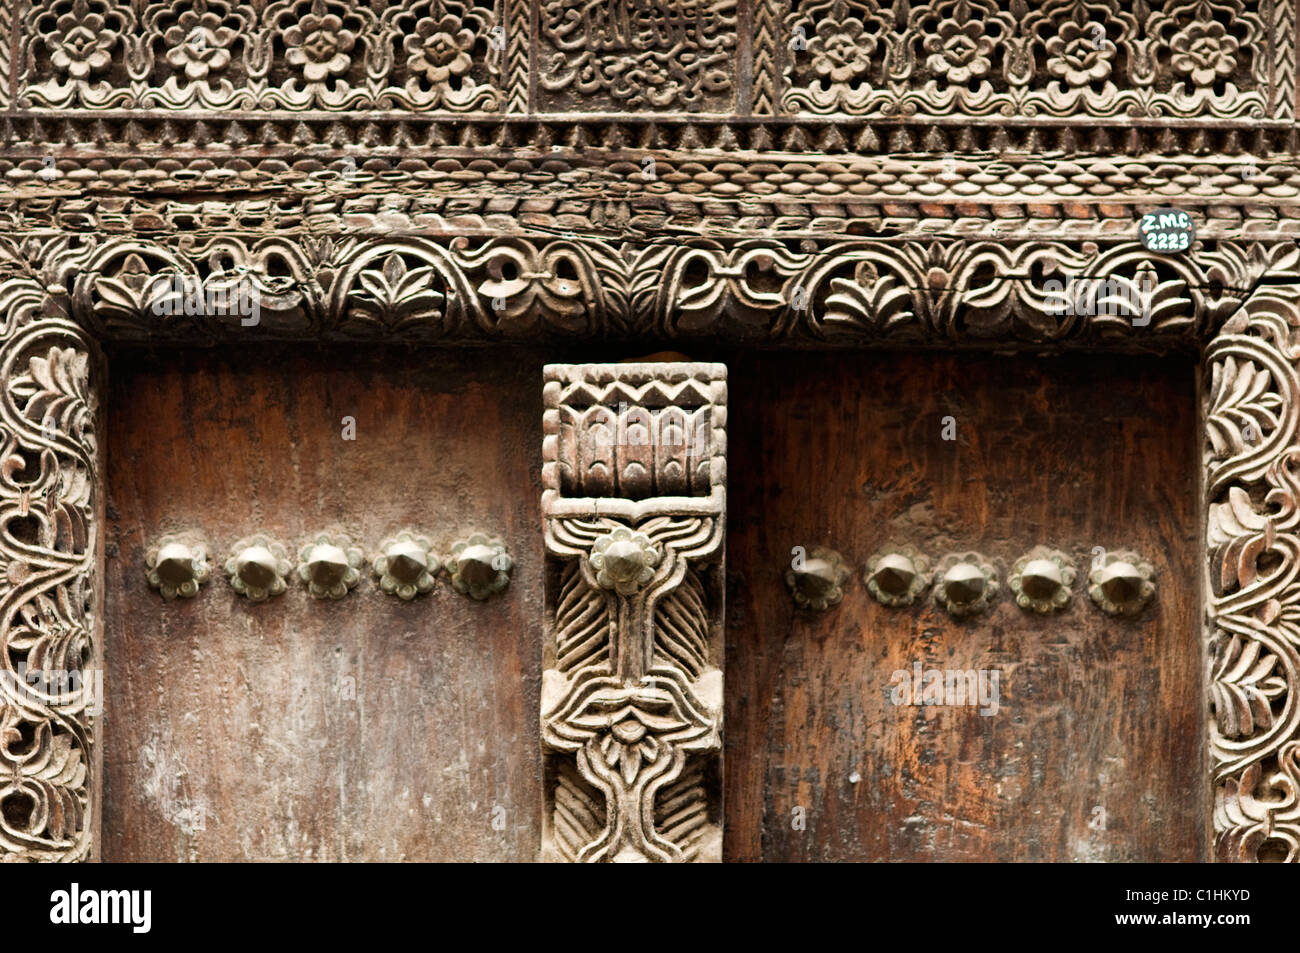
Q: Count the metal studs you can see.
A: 11